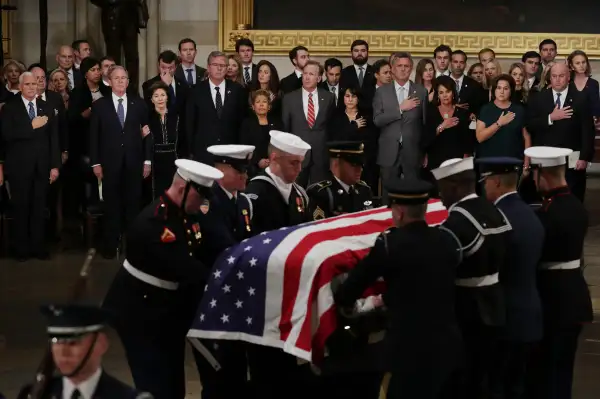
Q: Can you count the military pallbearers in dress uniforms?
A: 8